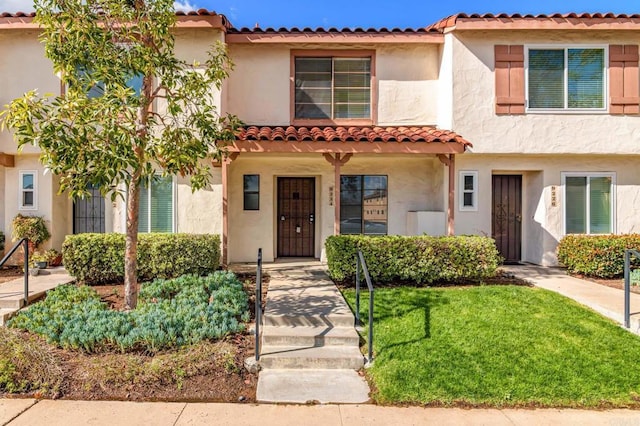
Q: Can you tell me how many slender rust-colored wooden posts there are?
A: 3